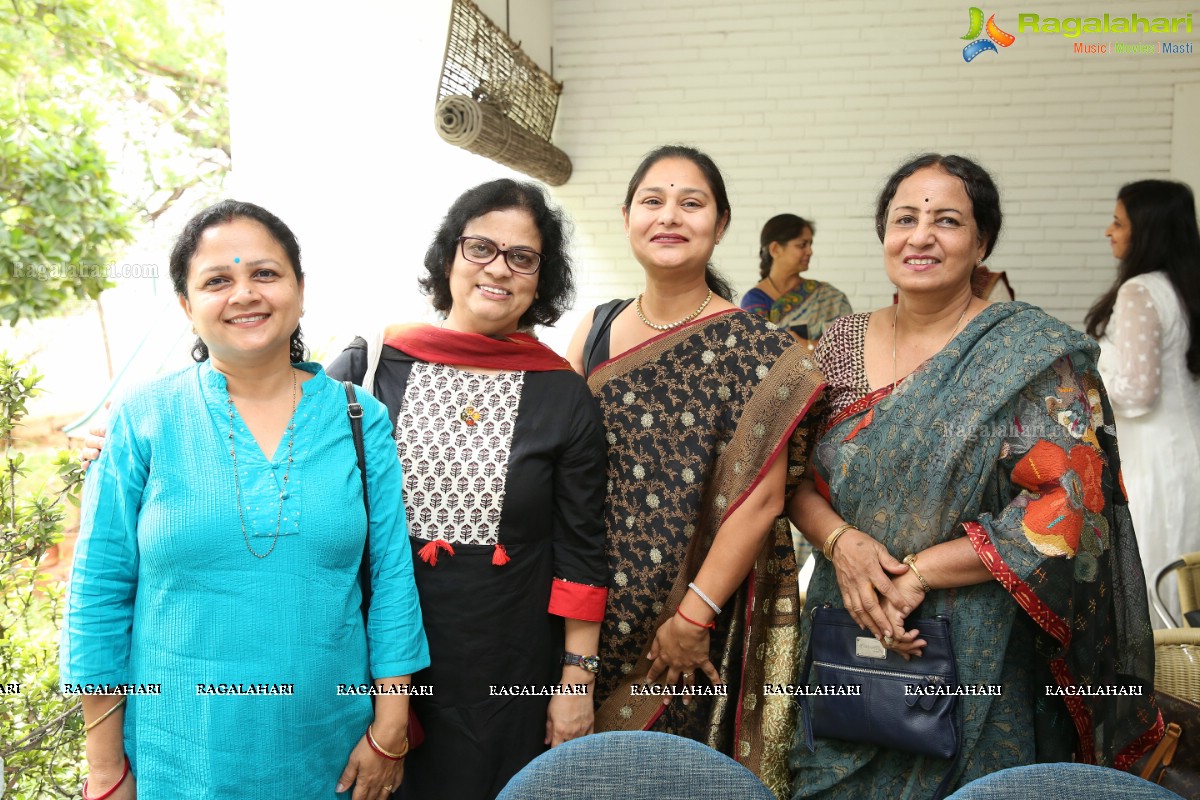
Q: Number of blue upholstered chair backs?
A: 2